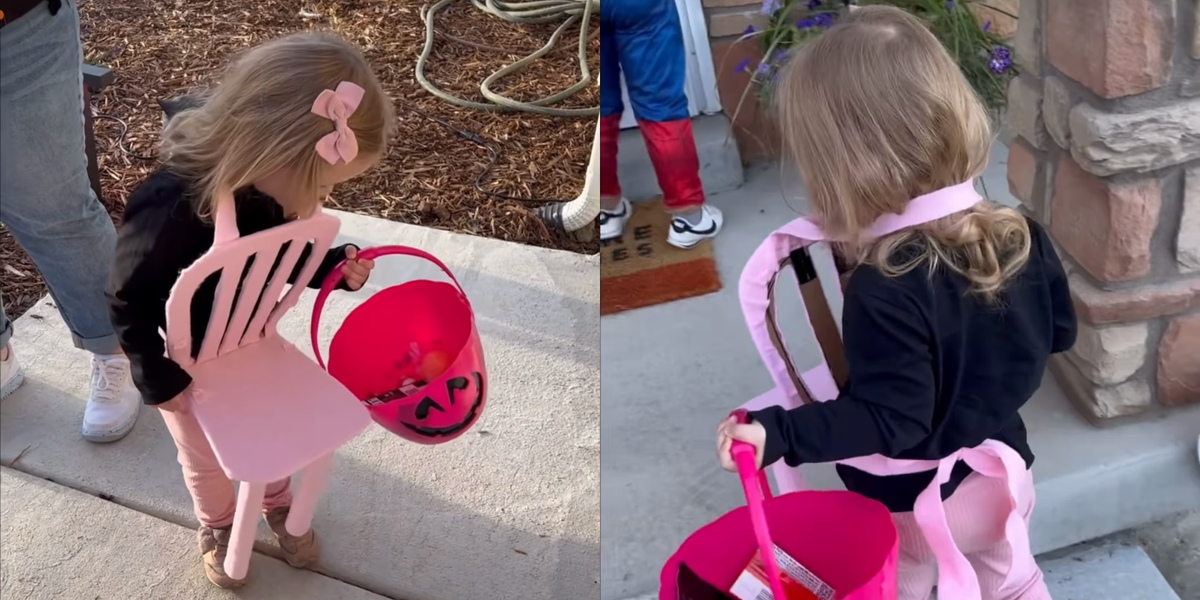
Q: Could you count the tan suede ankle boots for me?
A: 2